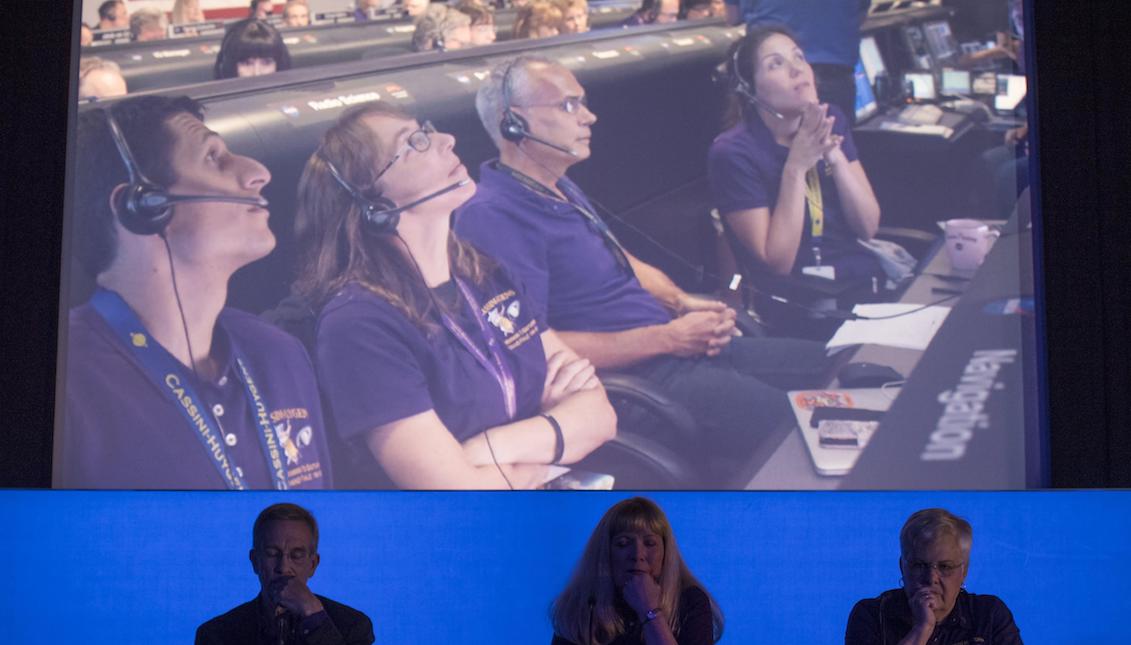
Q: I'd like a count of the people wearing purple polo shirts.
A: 4